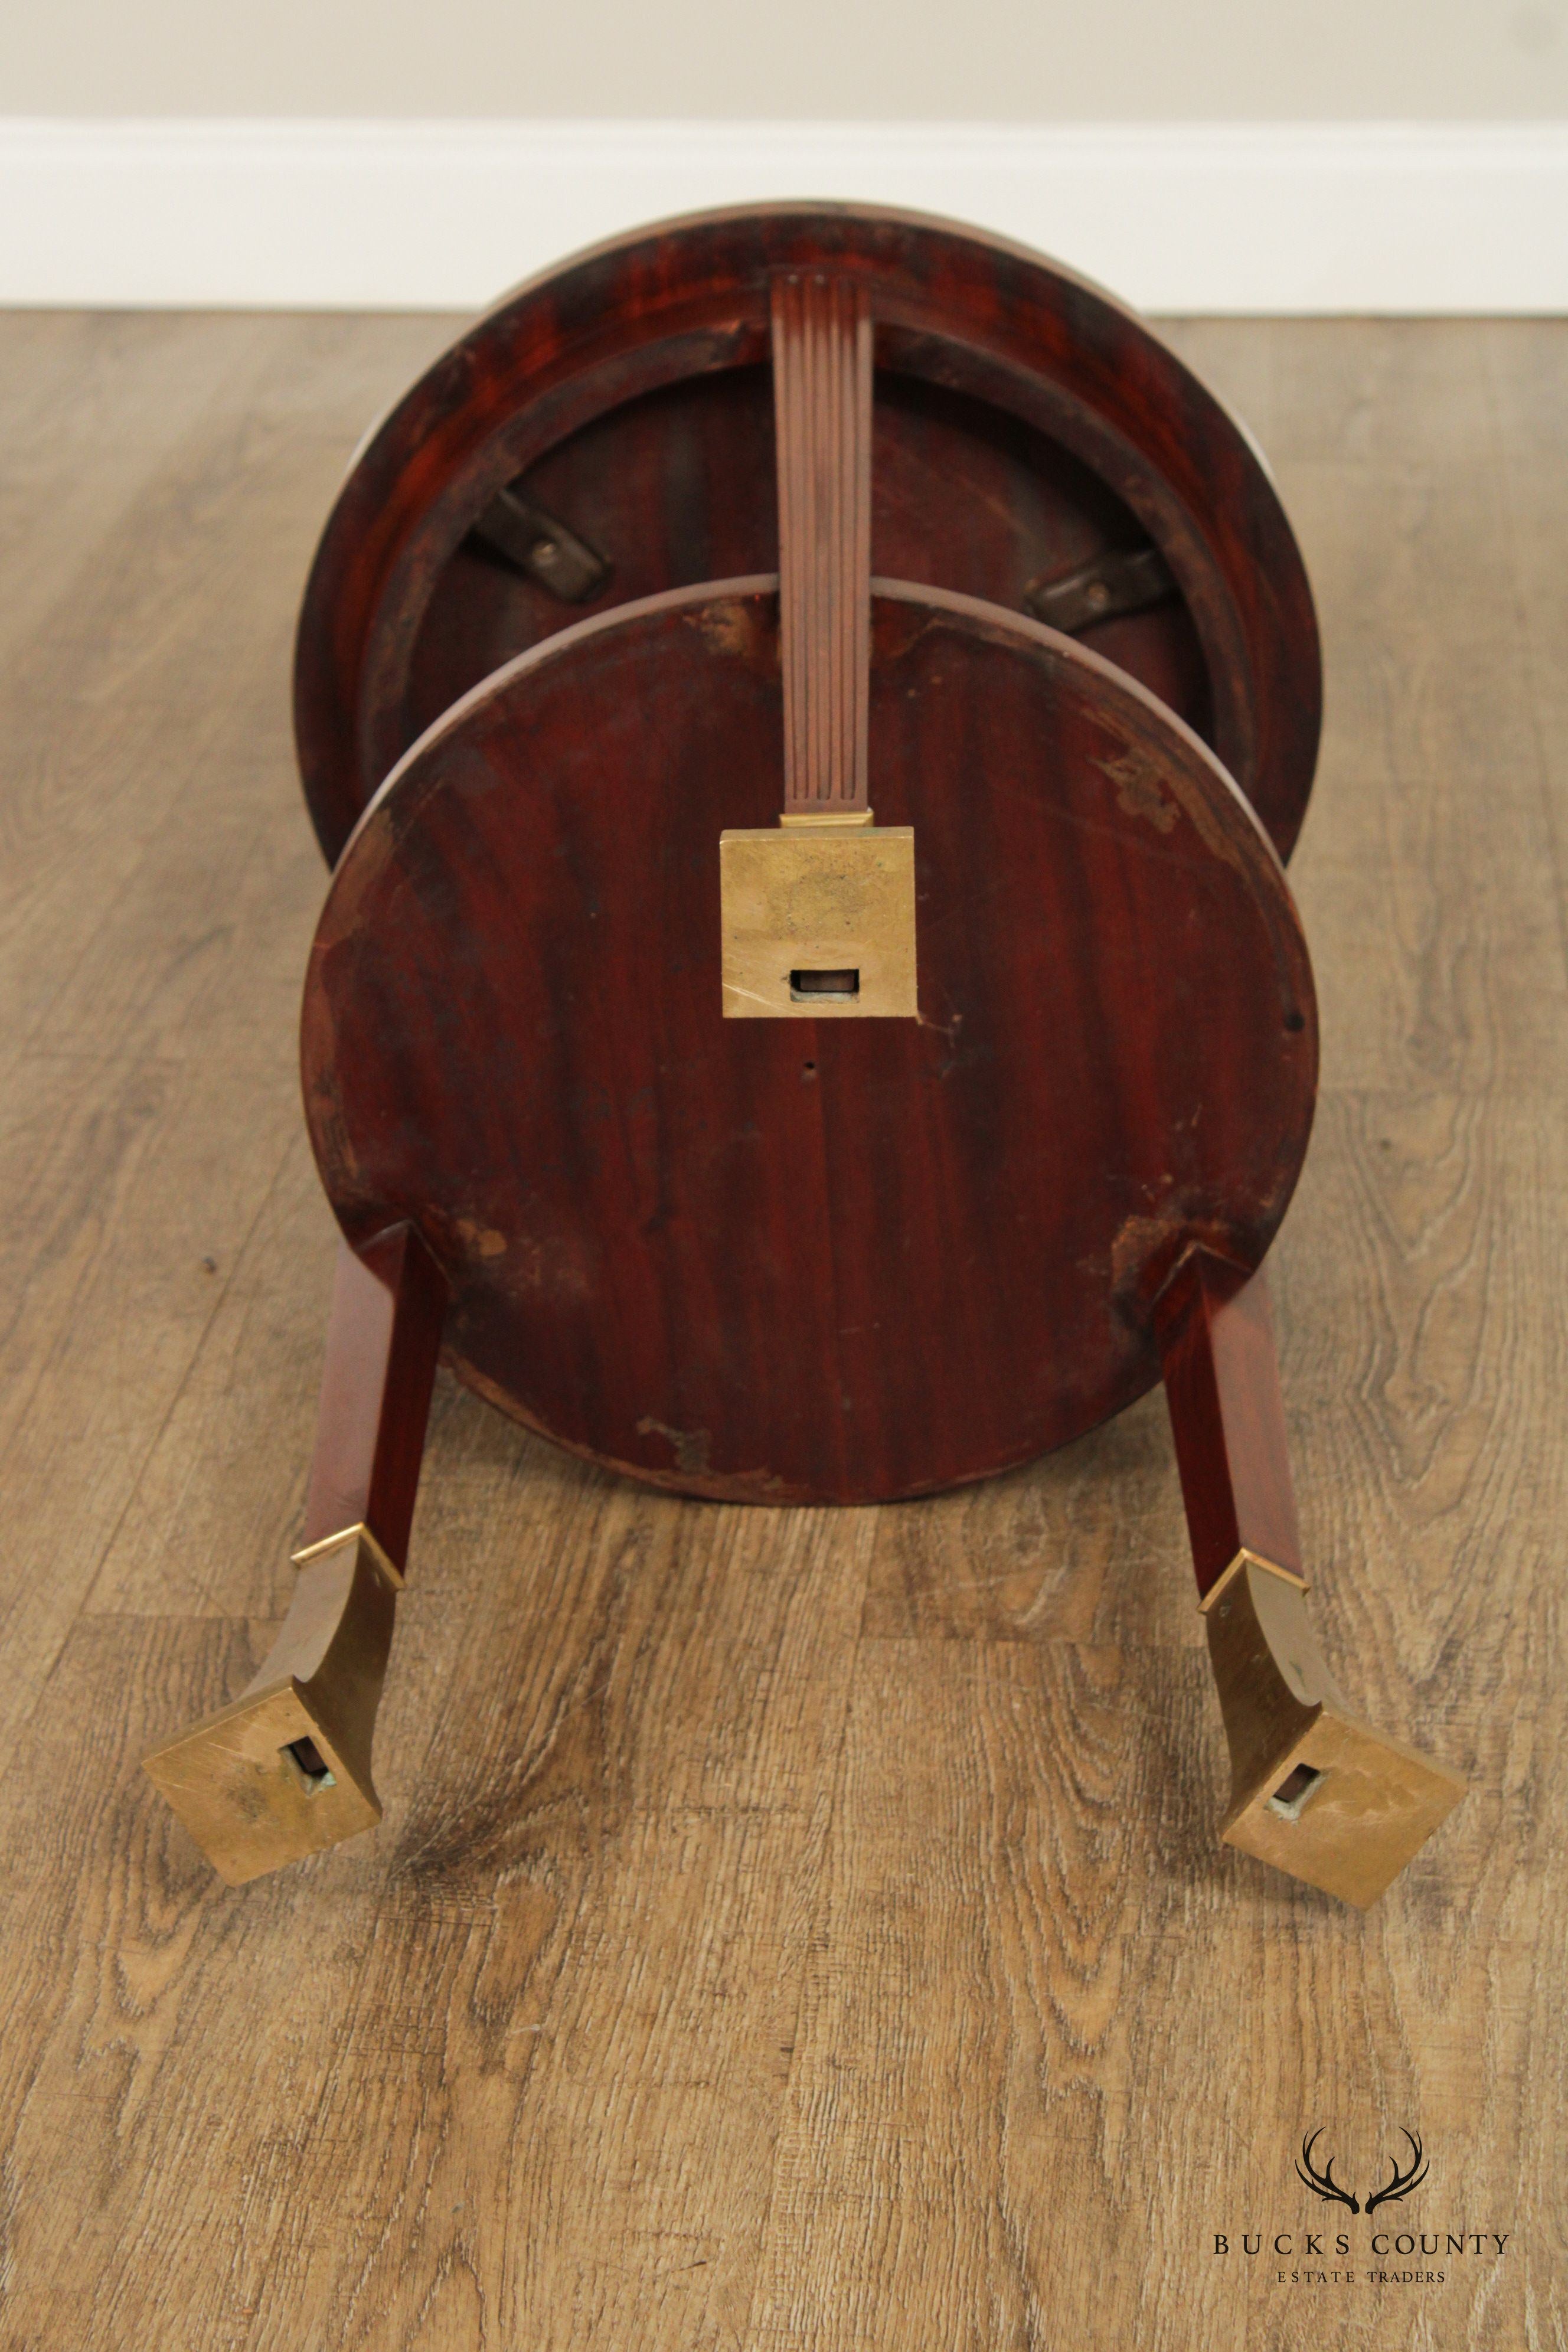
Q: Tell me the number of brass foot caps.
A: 3